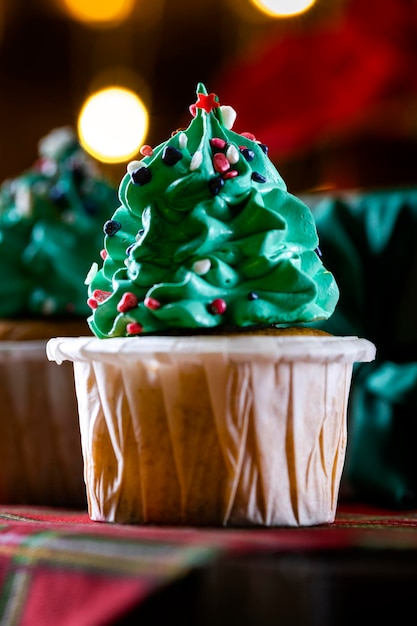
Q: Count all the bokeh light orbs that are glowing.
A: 3